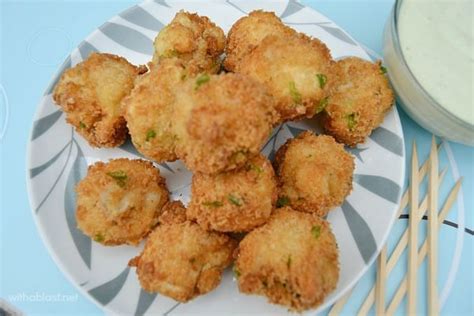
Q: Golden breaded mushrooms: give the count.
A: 12